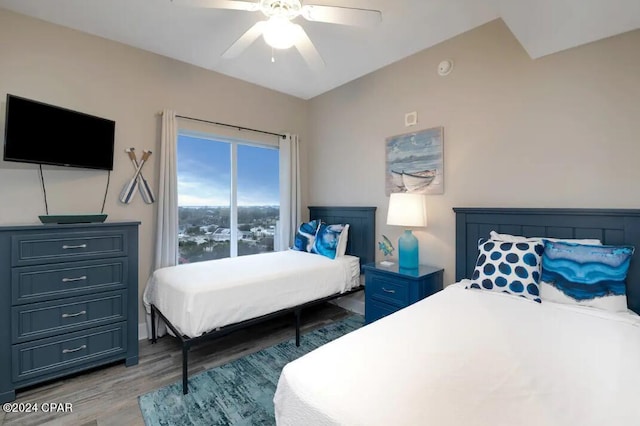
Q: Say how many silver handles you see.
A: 5